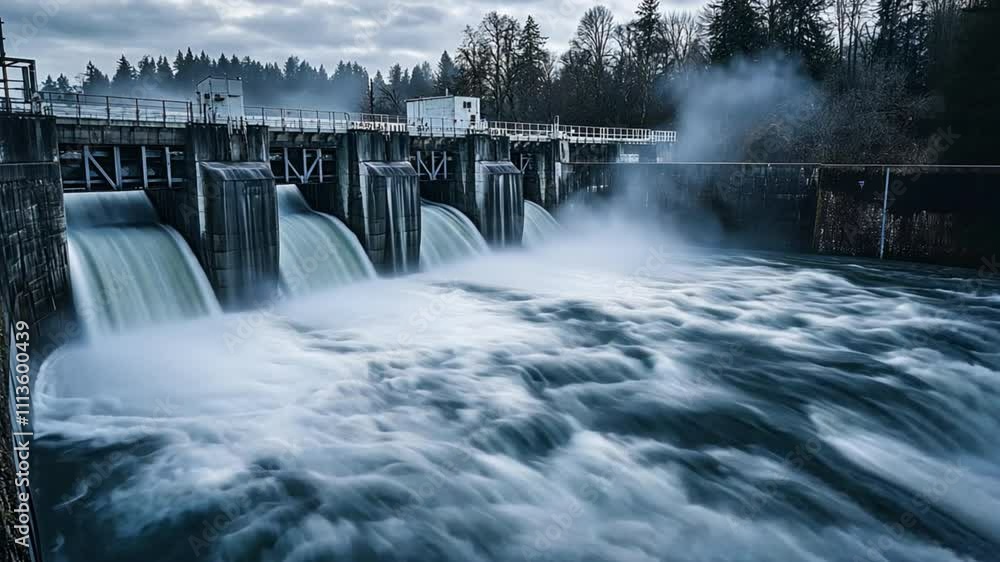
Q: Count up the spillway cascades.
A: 4